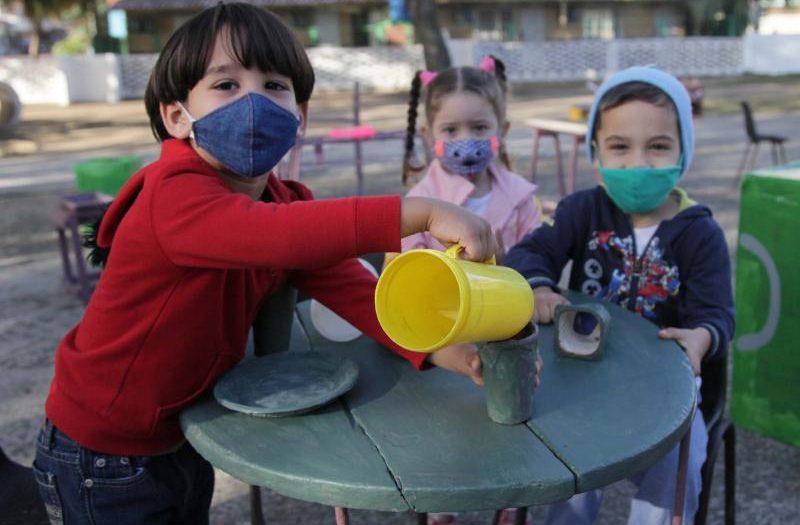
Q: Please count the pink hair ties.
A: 2